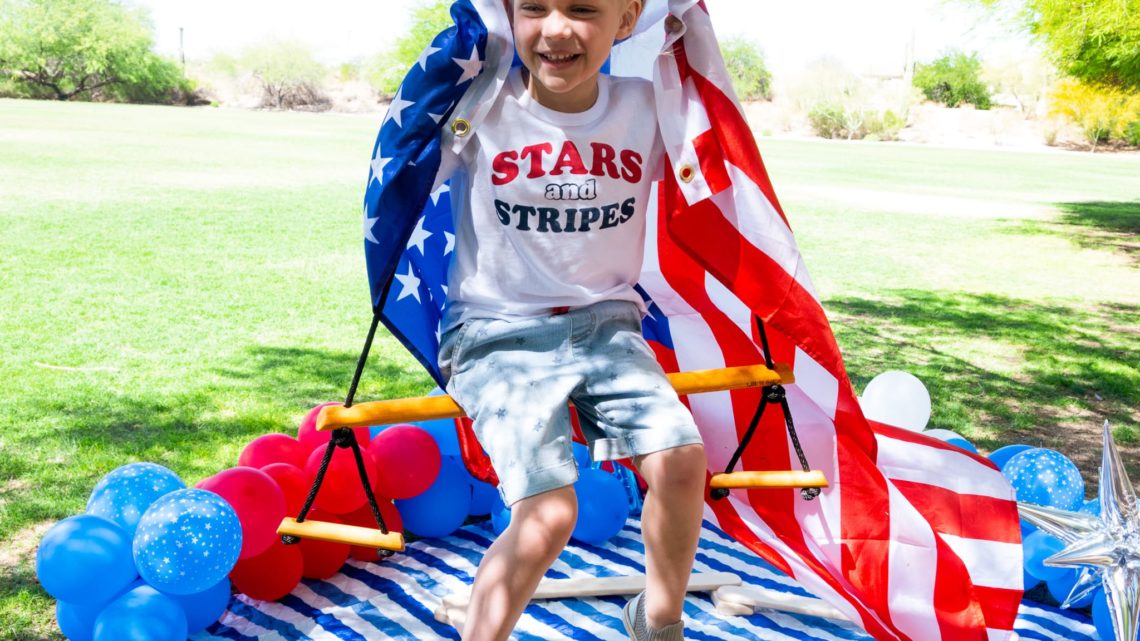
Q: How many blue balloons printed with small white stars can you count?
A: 3